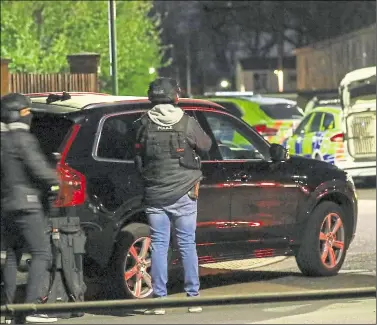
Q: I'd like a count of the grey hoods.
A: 1